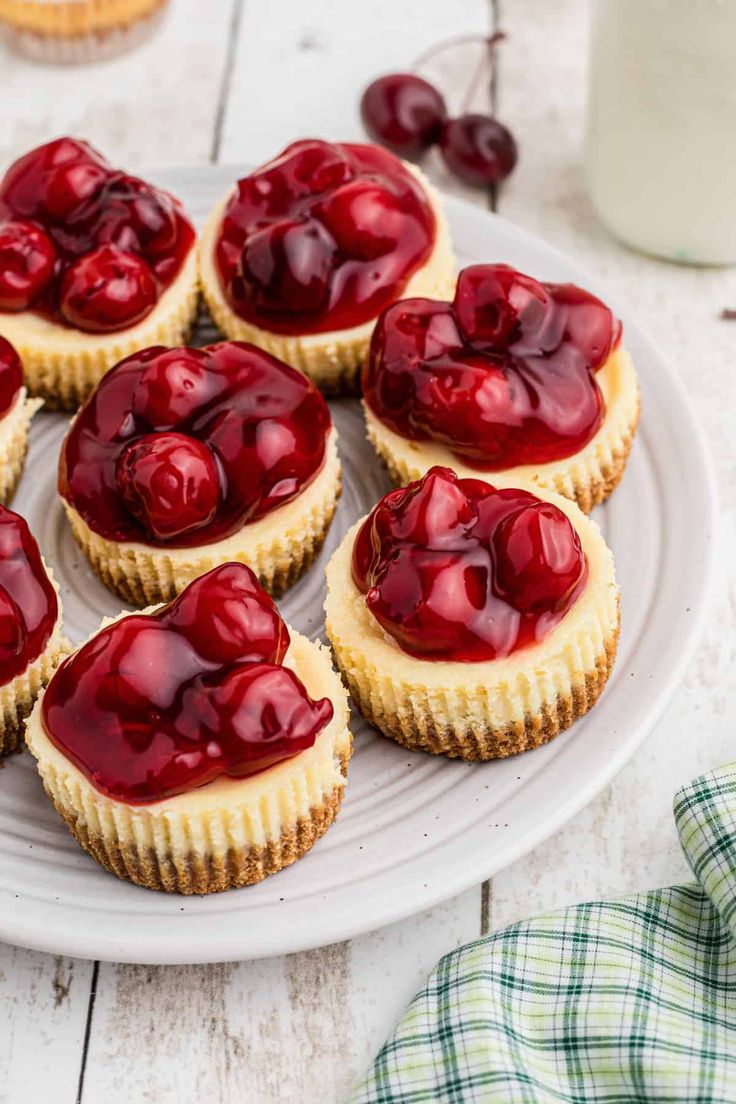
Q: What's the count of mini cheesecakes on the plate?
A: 8